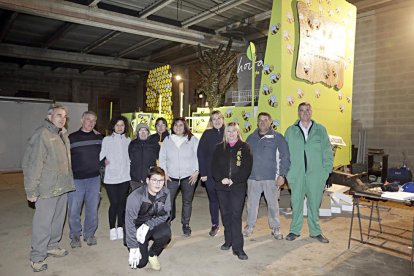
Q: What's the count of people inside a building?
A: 11